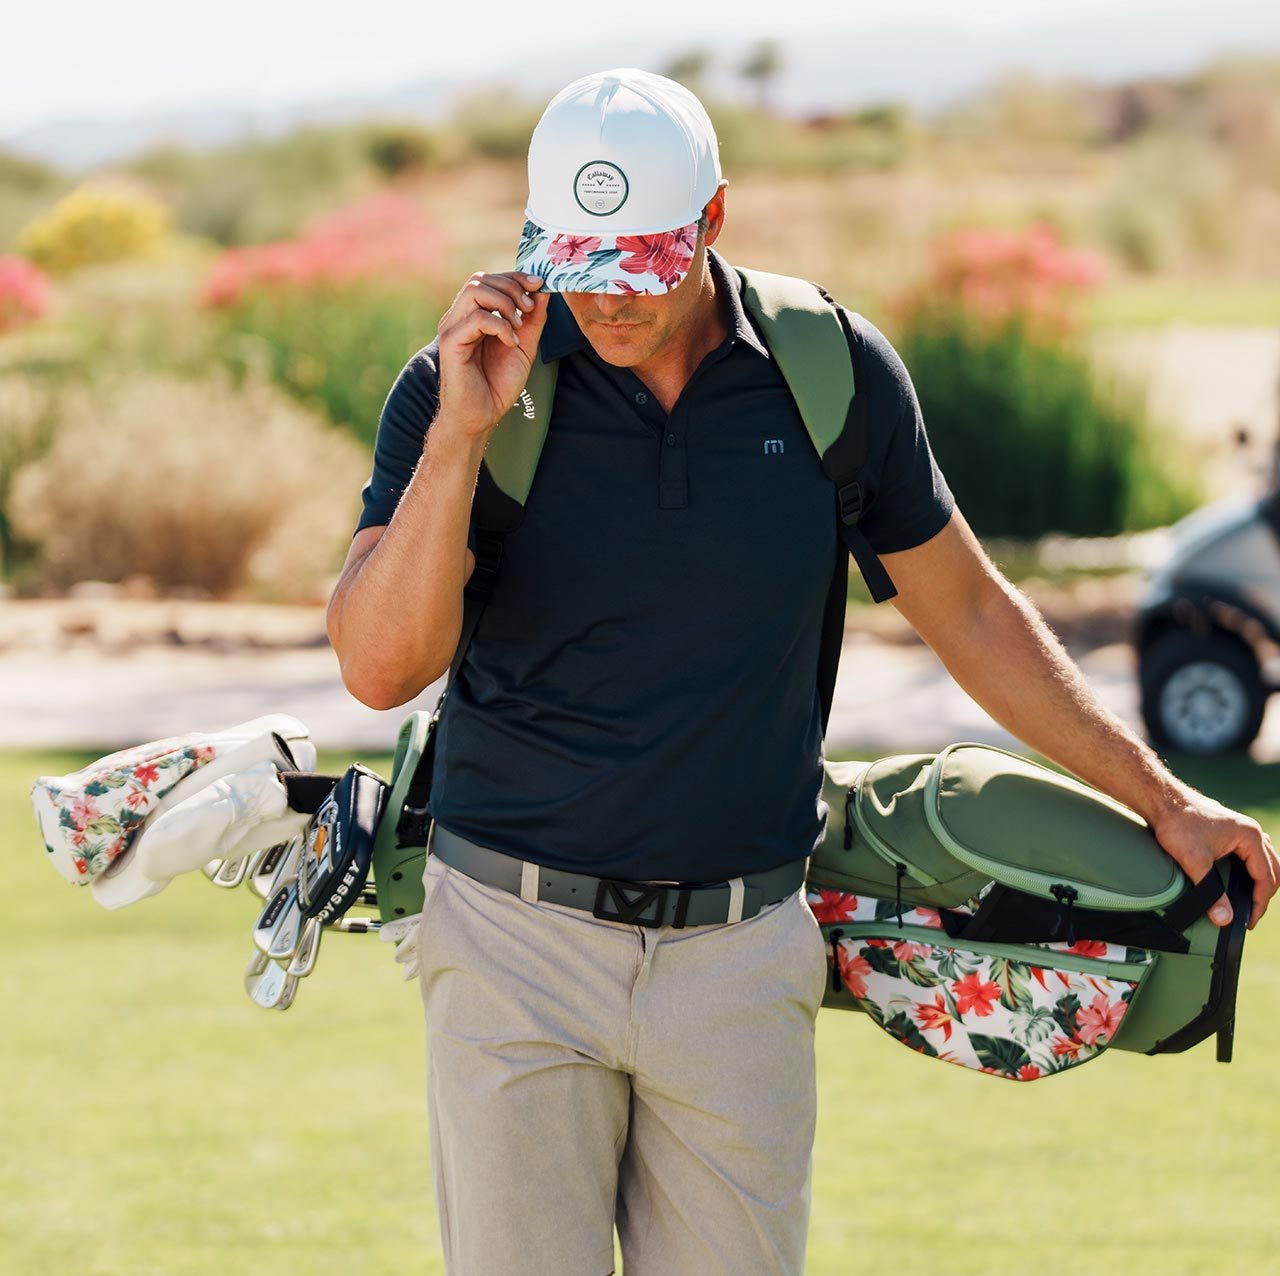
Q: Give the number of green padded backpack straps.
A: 2